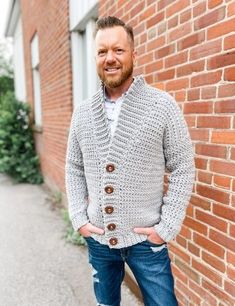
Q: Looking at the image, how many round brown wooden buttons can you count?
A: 5